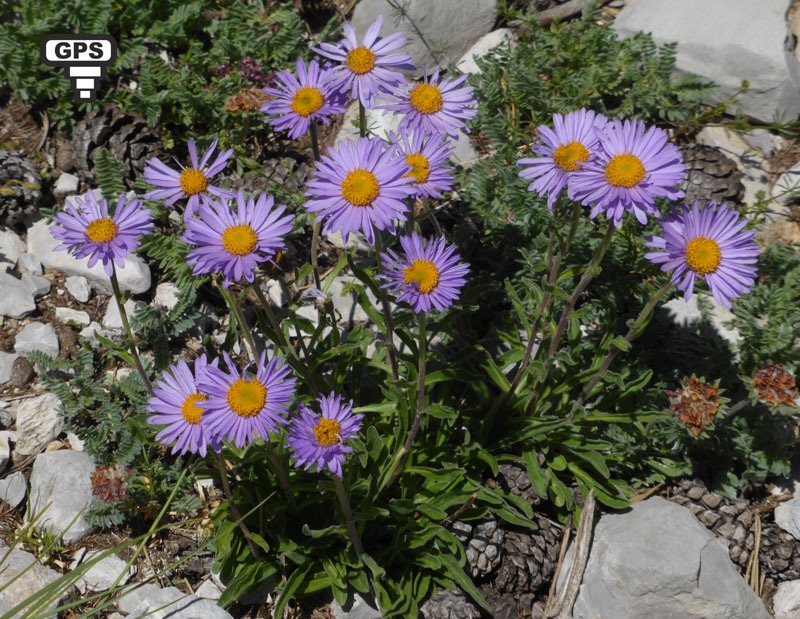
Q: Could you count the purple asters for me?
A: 15